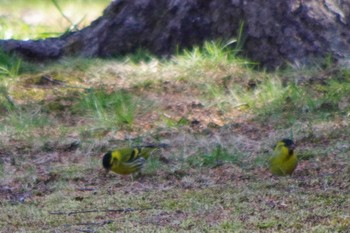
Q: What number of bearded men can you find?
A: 0